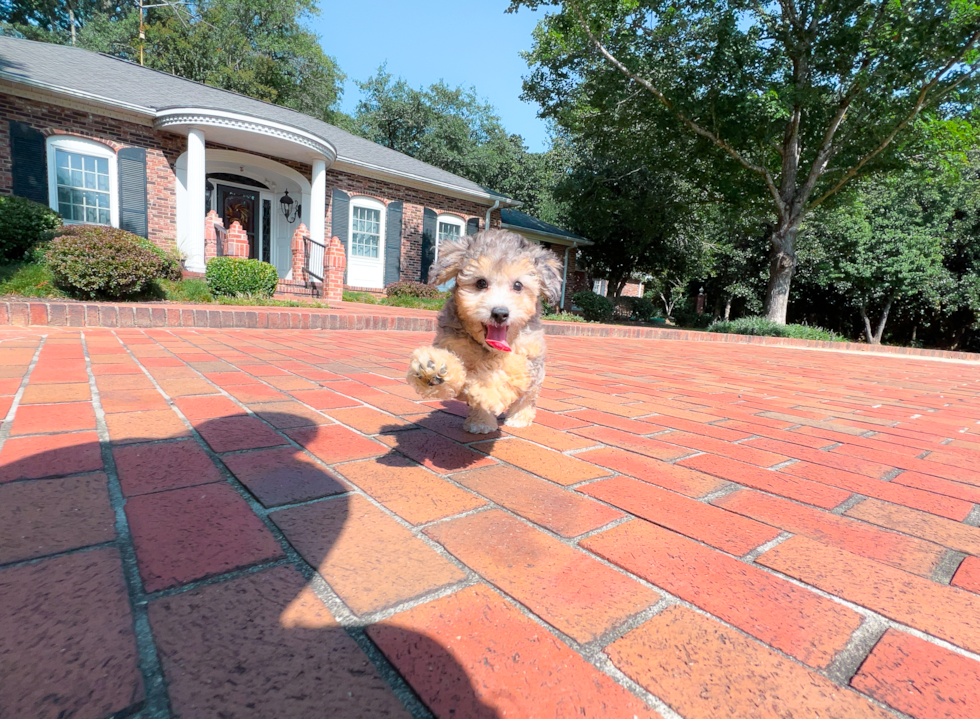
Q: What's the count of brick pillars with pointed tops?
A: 4